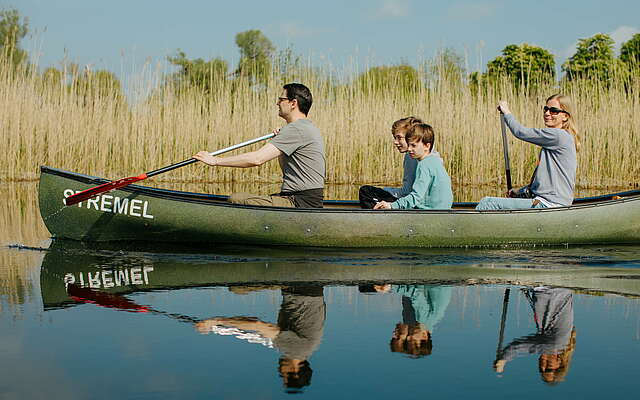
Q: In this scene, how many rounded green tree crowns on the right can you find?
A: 3